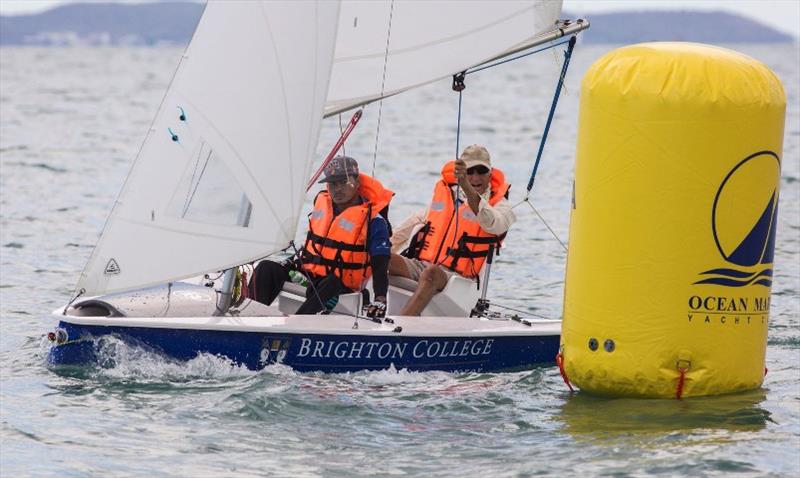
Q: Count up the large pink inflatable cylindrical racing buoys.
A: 0